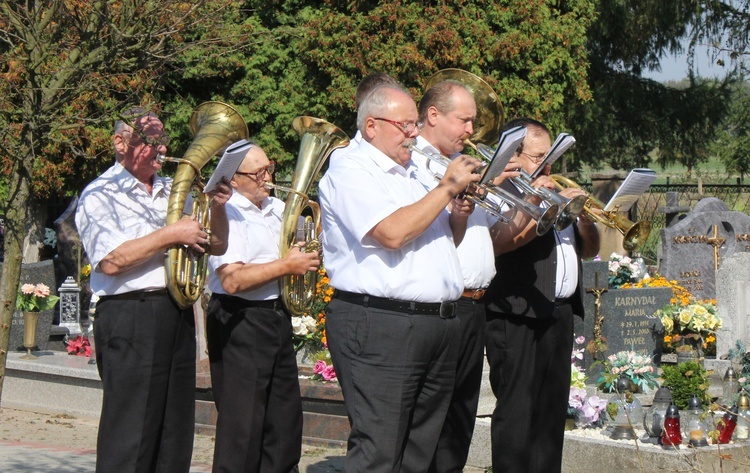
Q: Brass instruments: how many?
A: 6